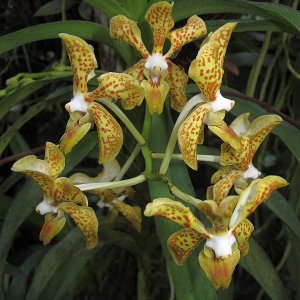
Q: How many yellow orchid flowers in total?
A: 7